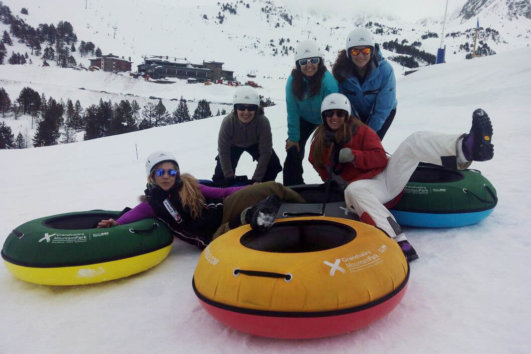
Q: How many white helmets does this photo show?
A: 5